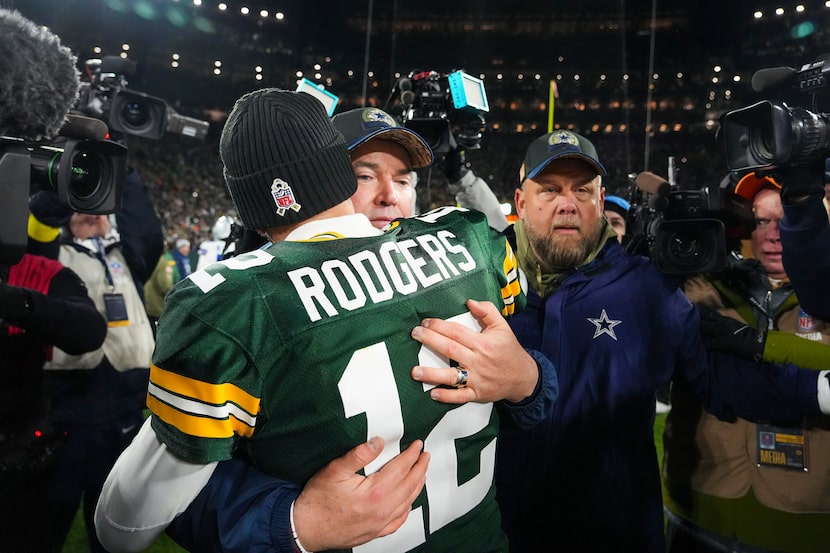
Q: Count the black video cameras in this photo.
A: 5